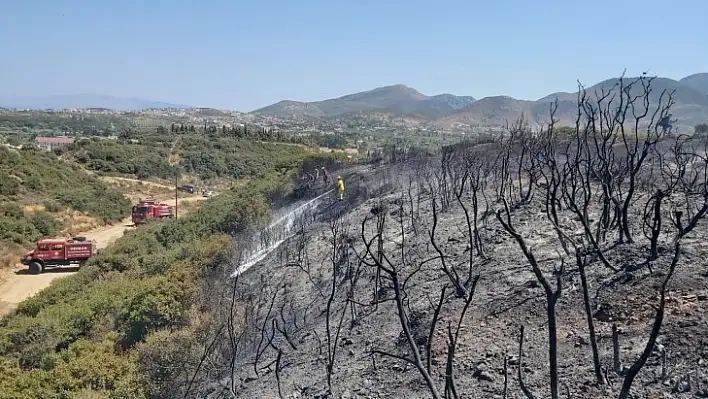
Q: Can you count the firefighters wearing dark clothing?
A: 2